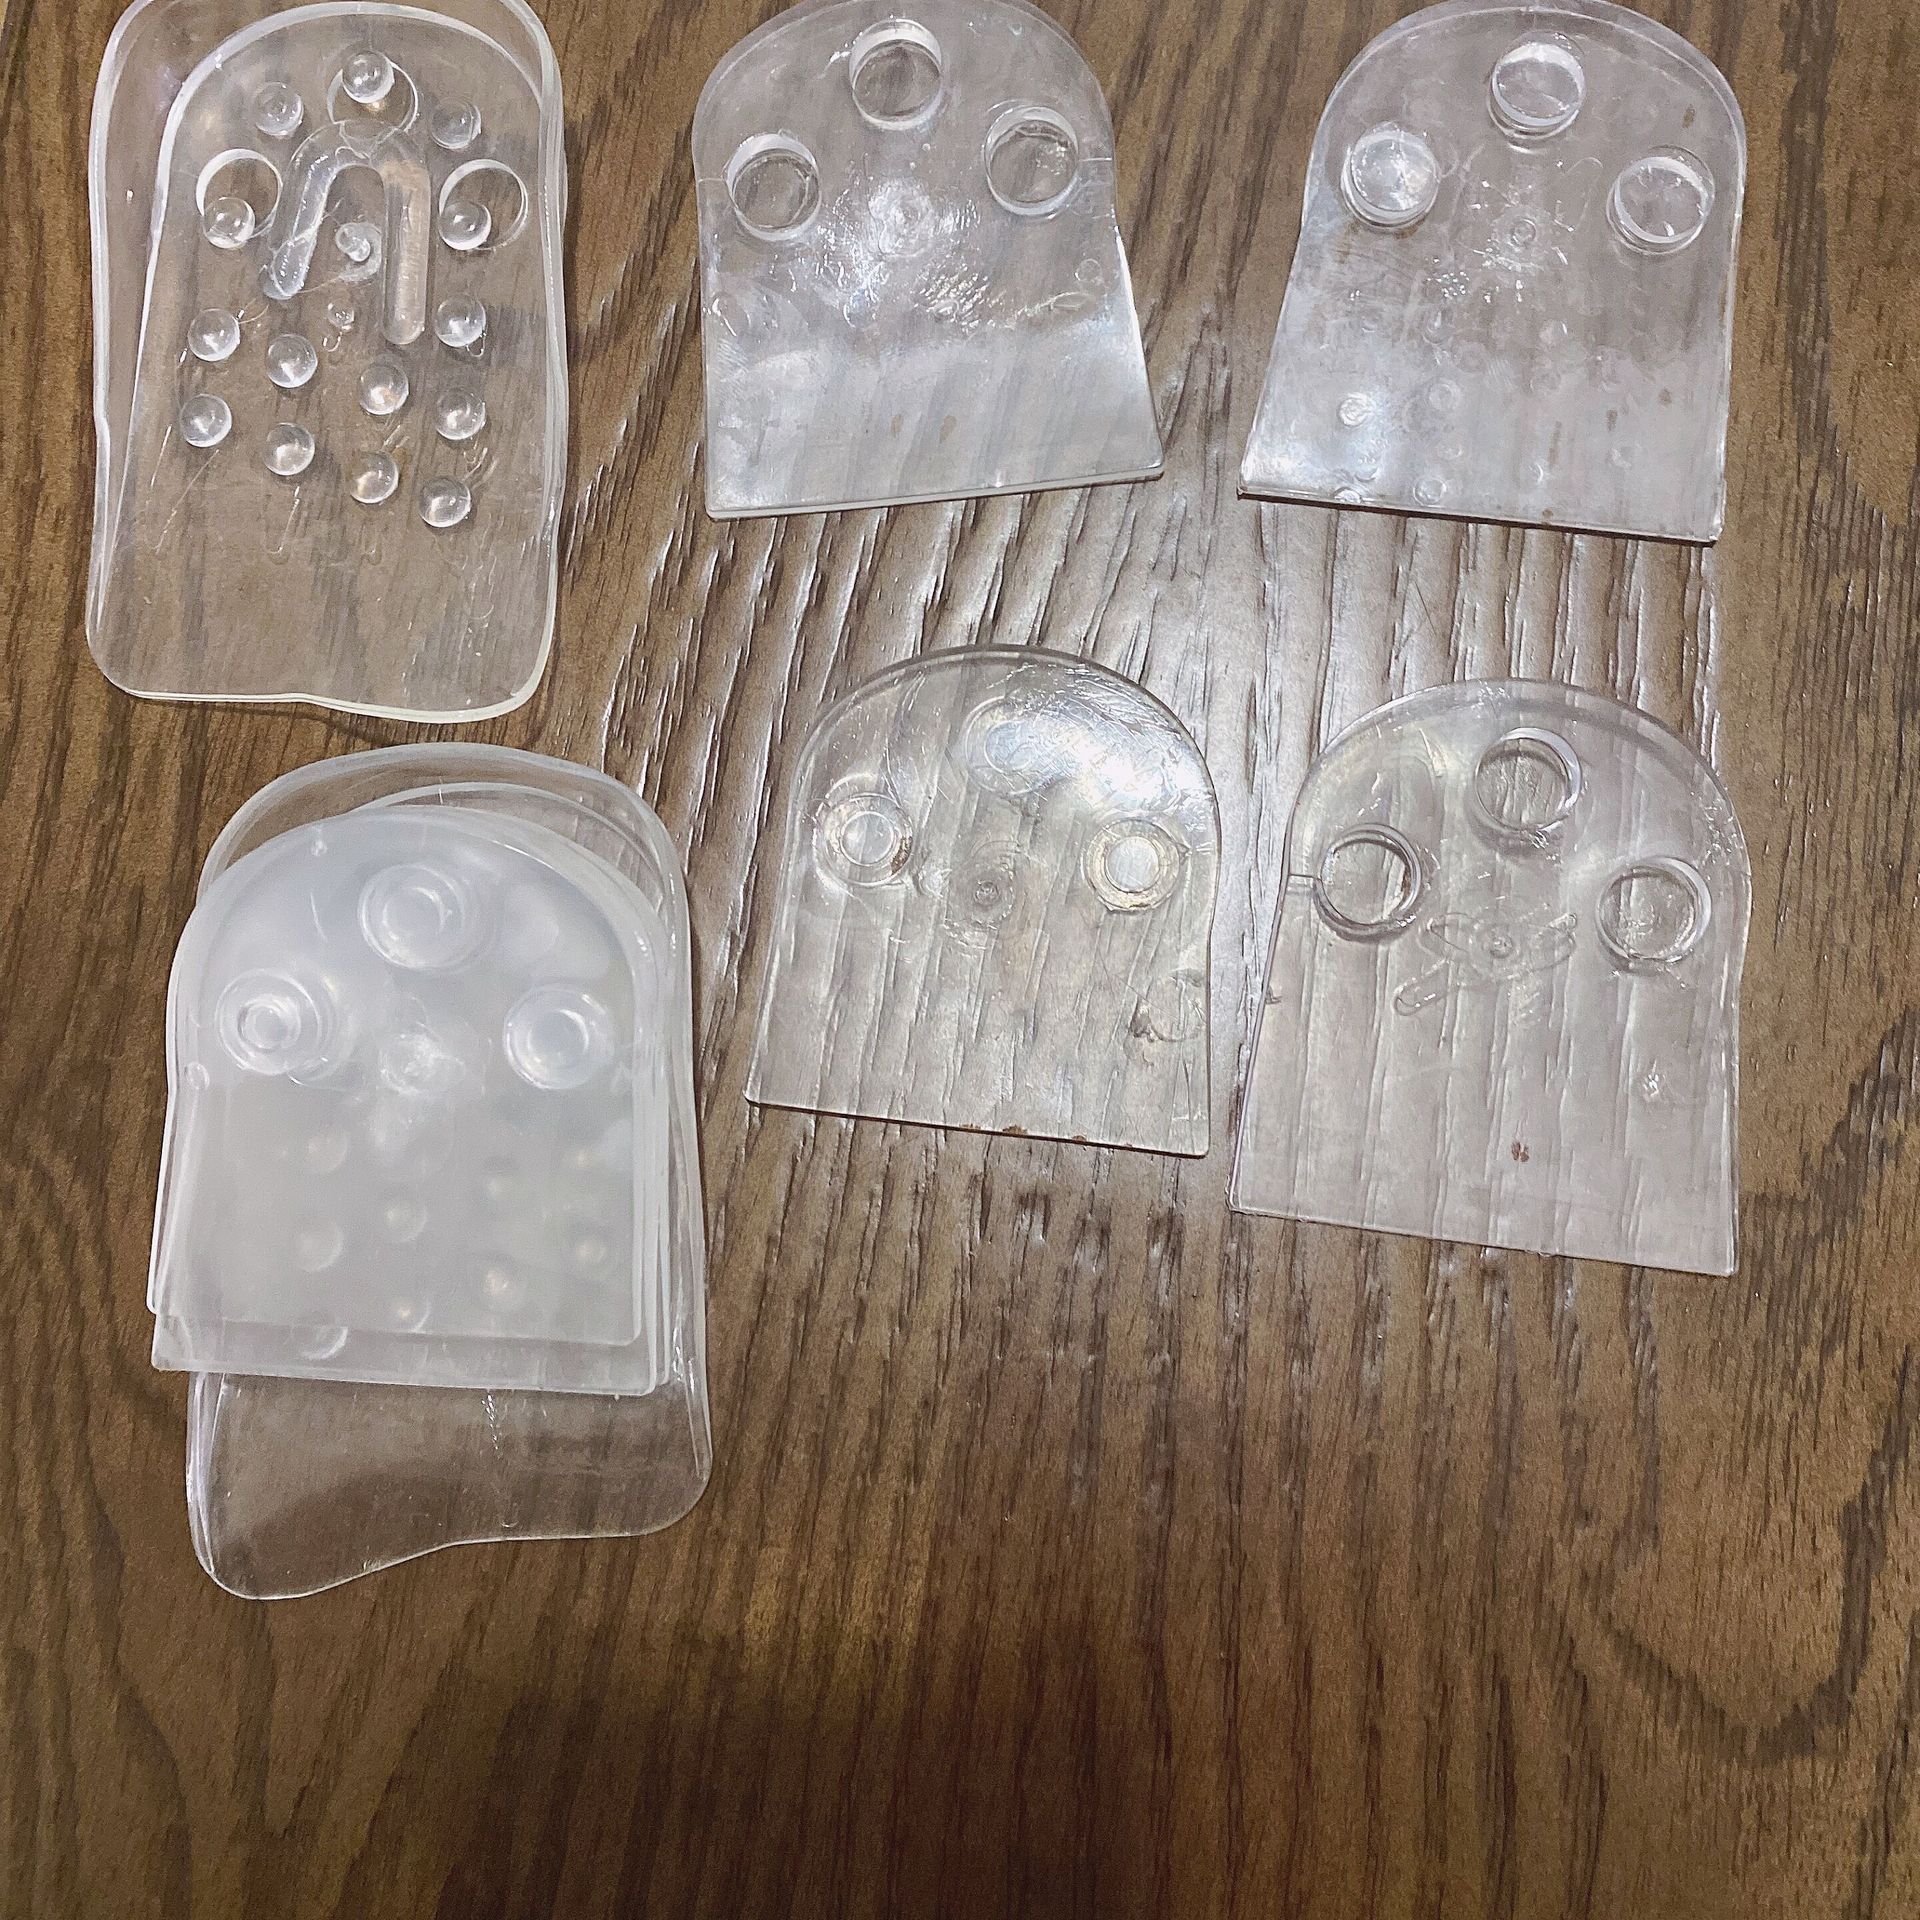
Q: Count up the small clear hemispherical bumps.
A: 14